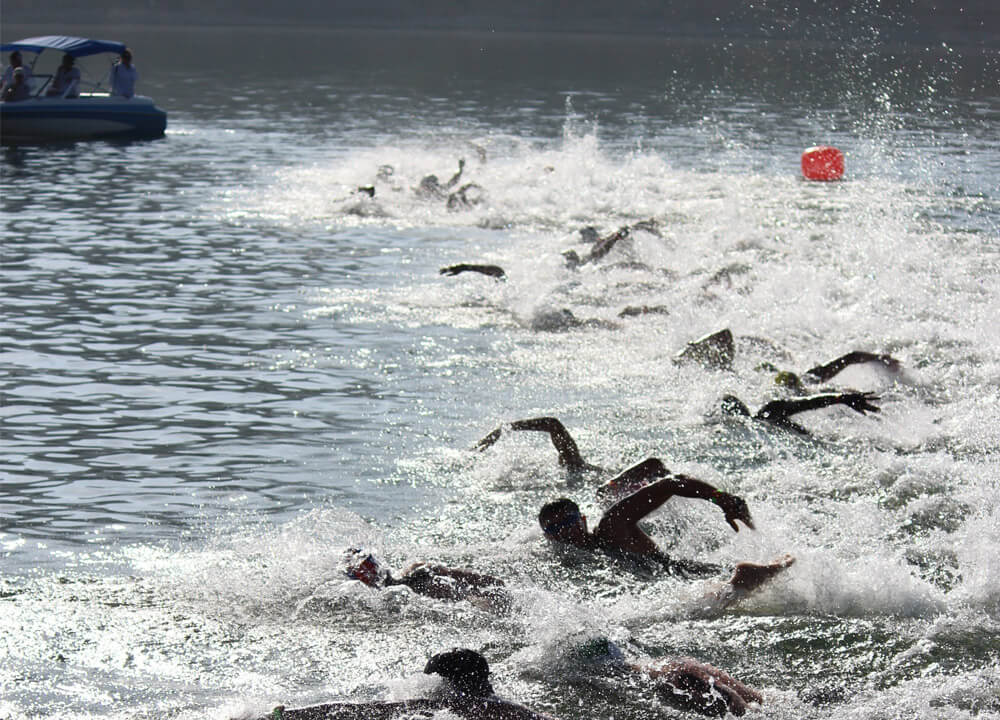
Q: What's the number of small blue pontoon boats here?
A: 1